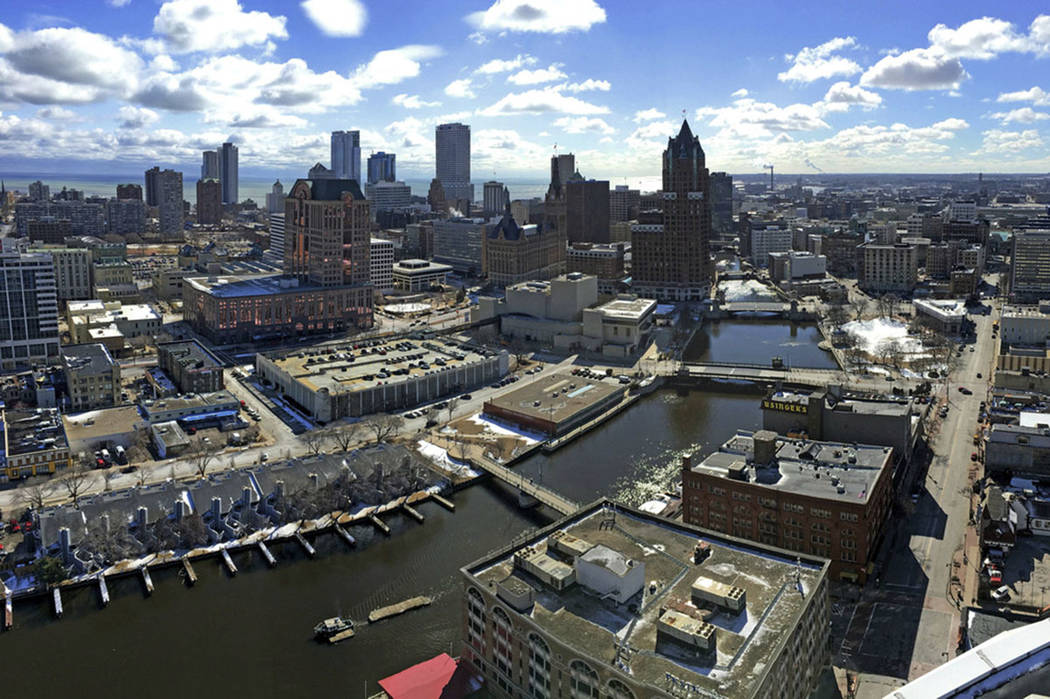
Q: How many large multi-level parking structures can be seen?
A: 1